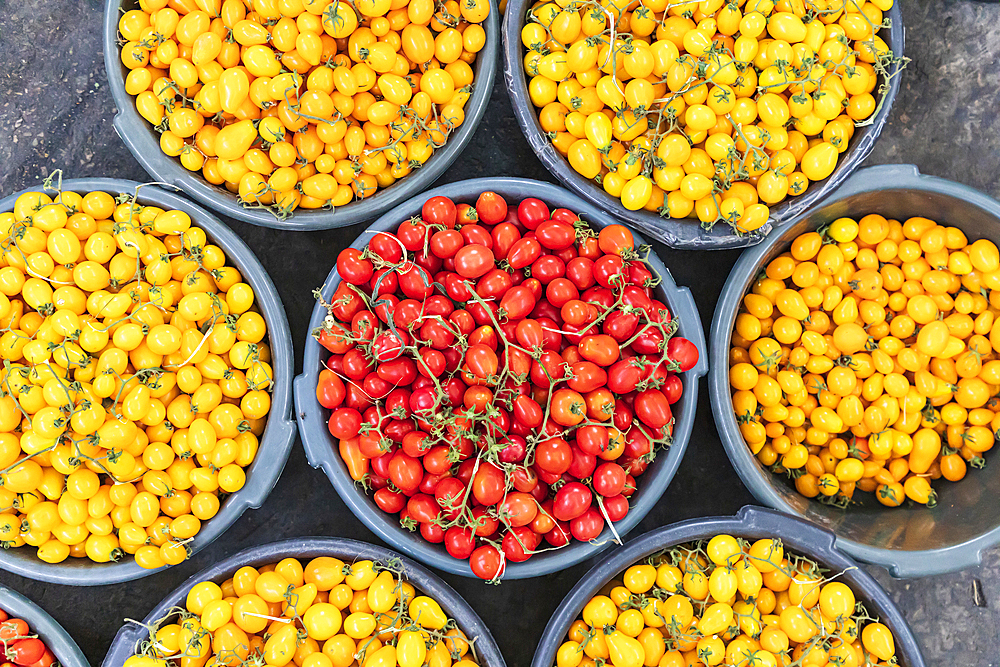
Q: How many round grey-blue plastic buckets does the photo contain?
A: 8